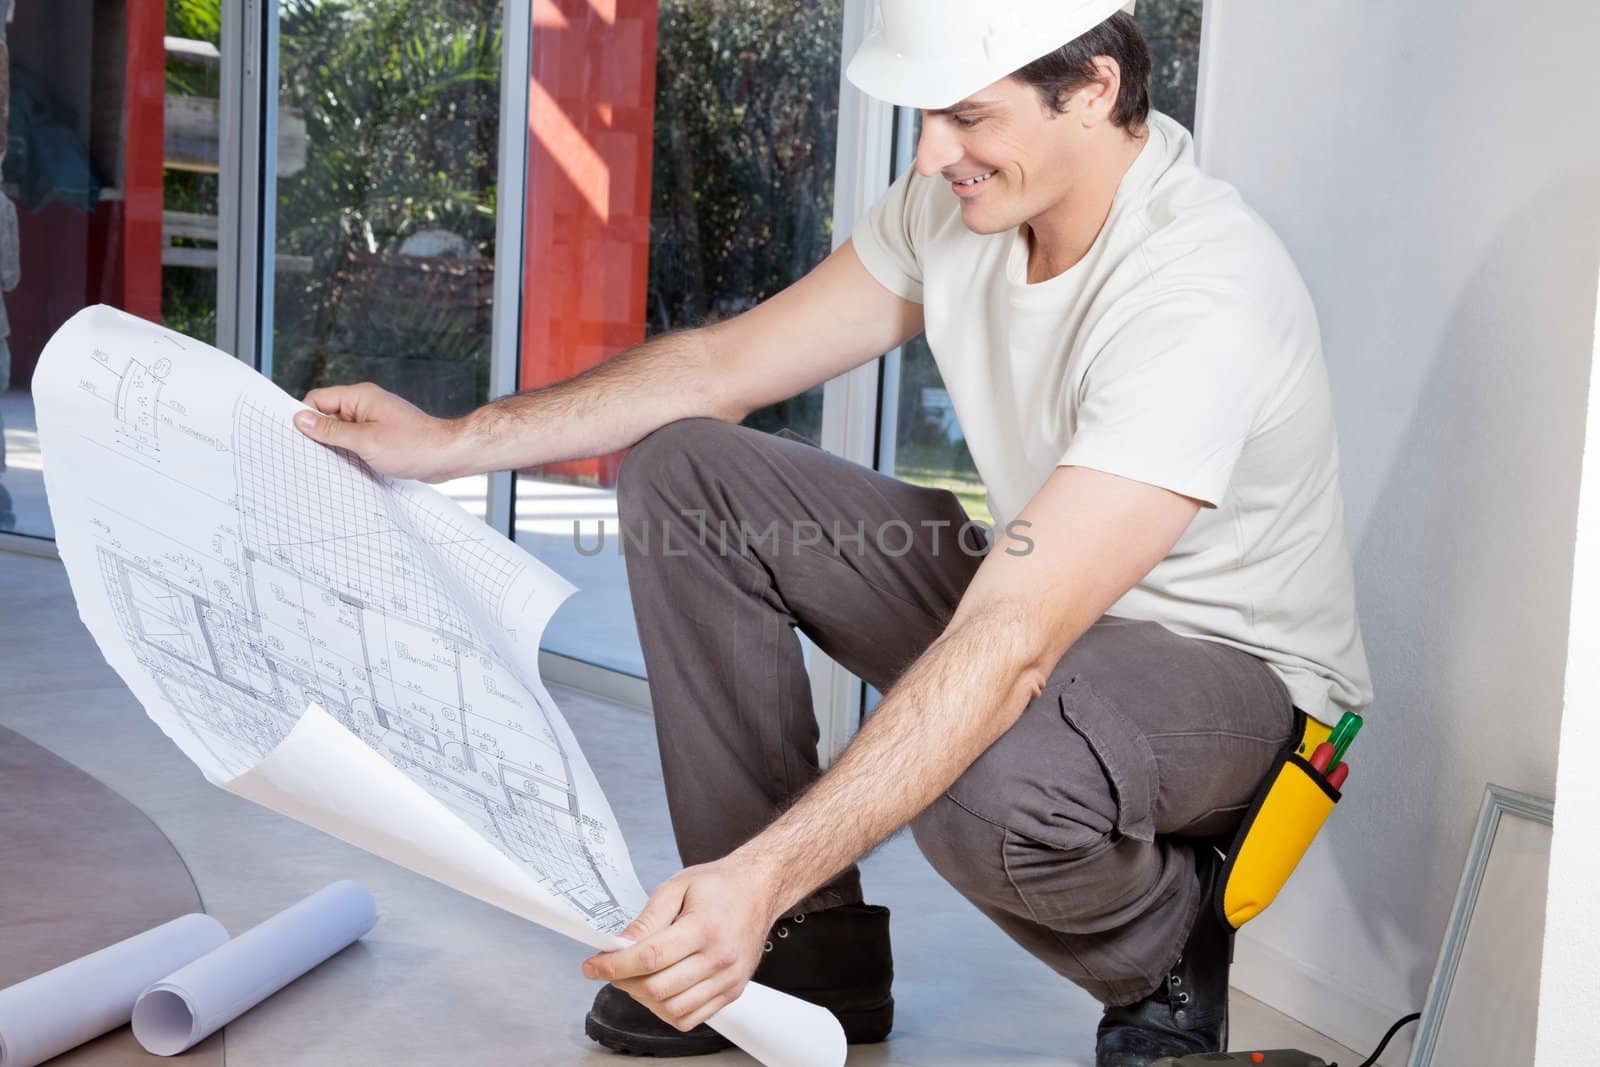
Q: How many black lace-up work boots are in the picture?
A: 2